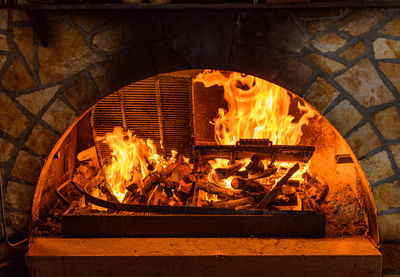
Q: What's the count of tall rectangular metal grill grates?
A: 1